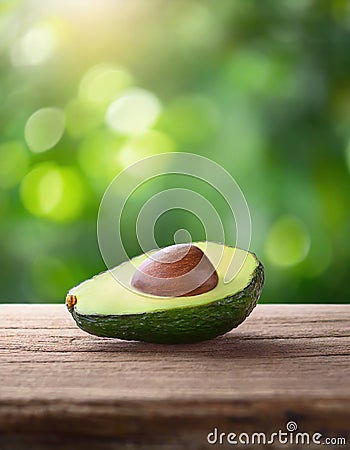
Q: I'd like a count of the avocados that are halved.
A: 1